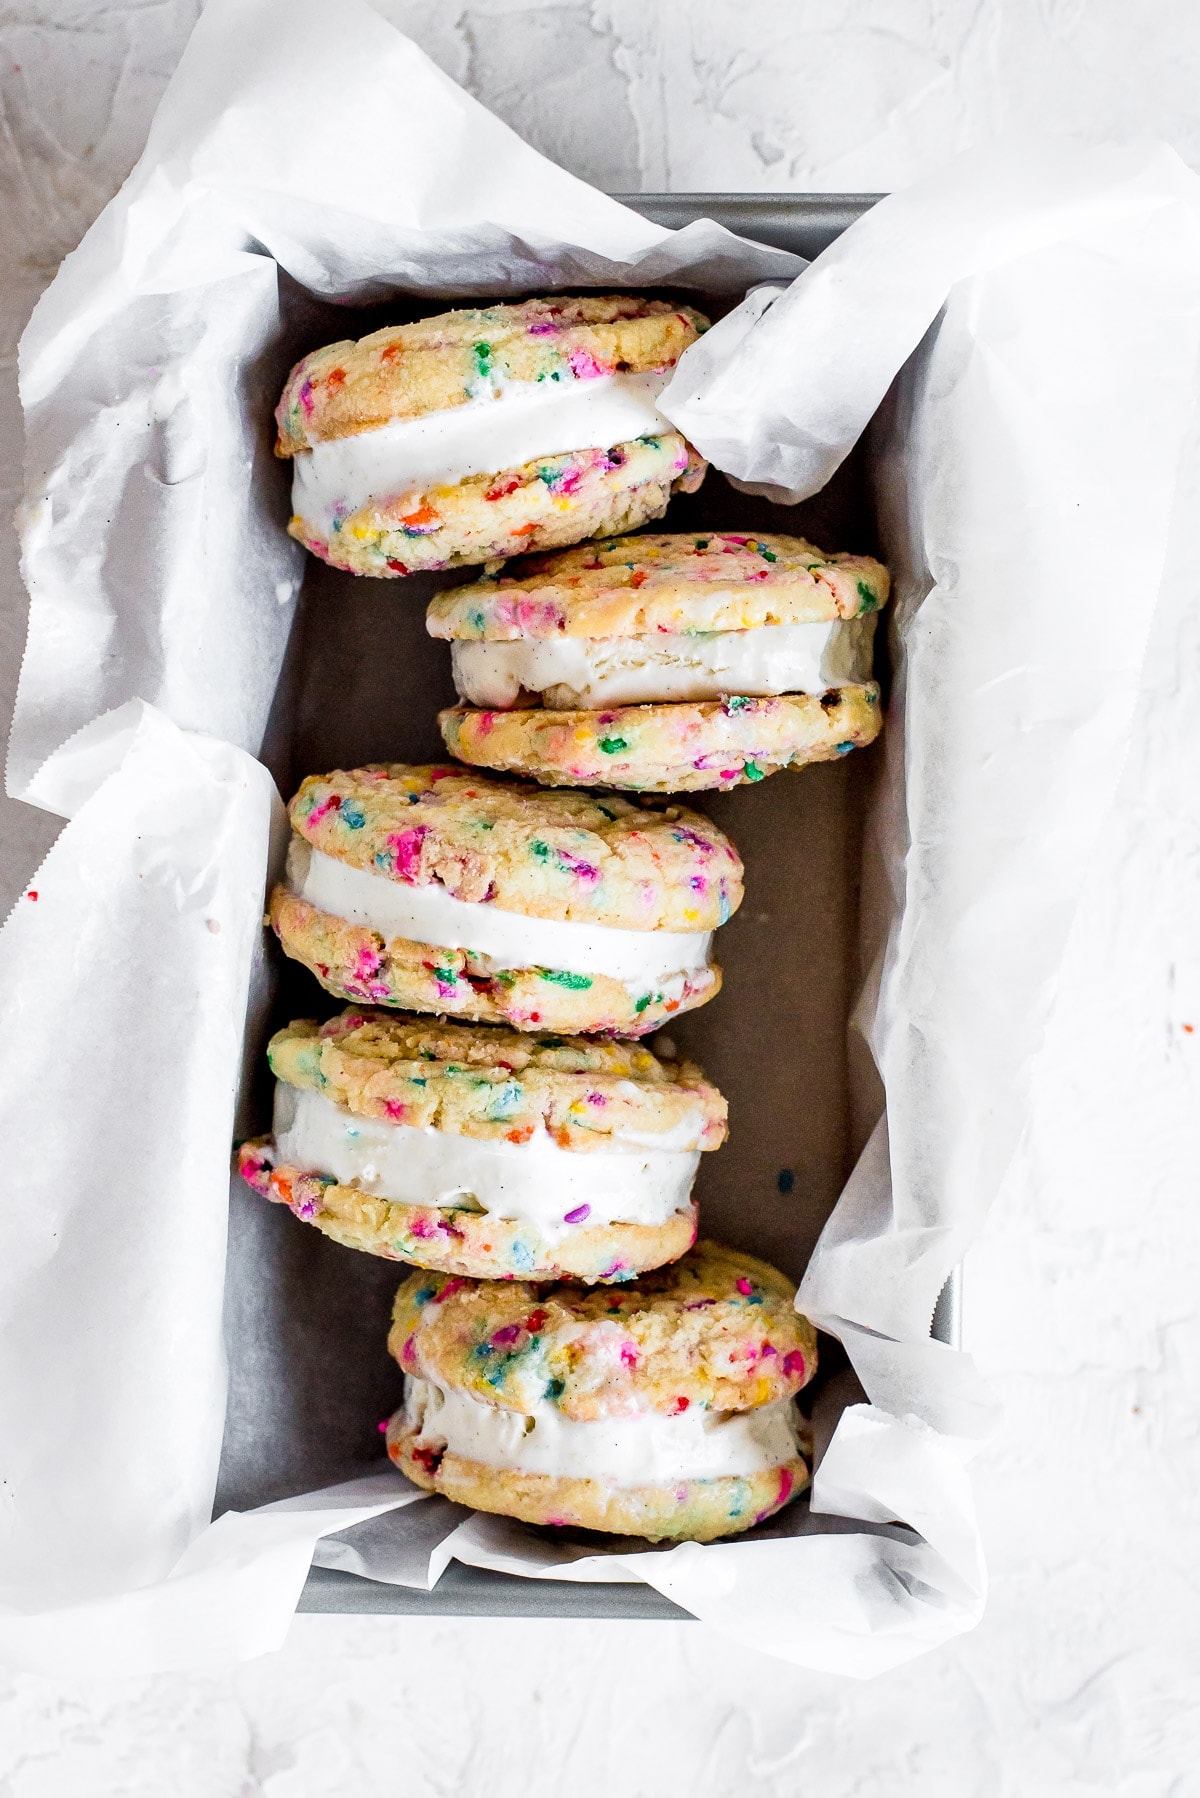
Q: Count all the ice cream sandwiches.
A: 5